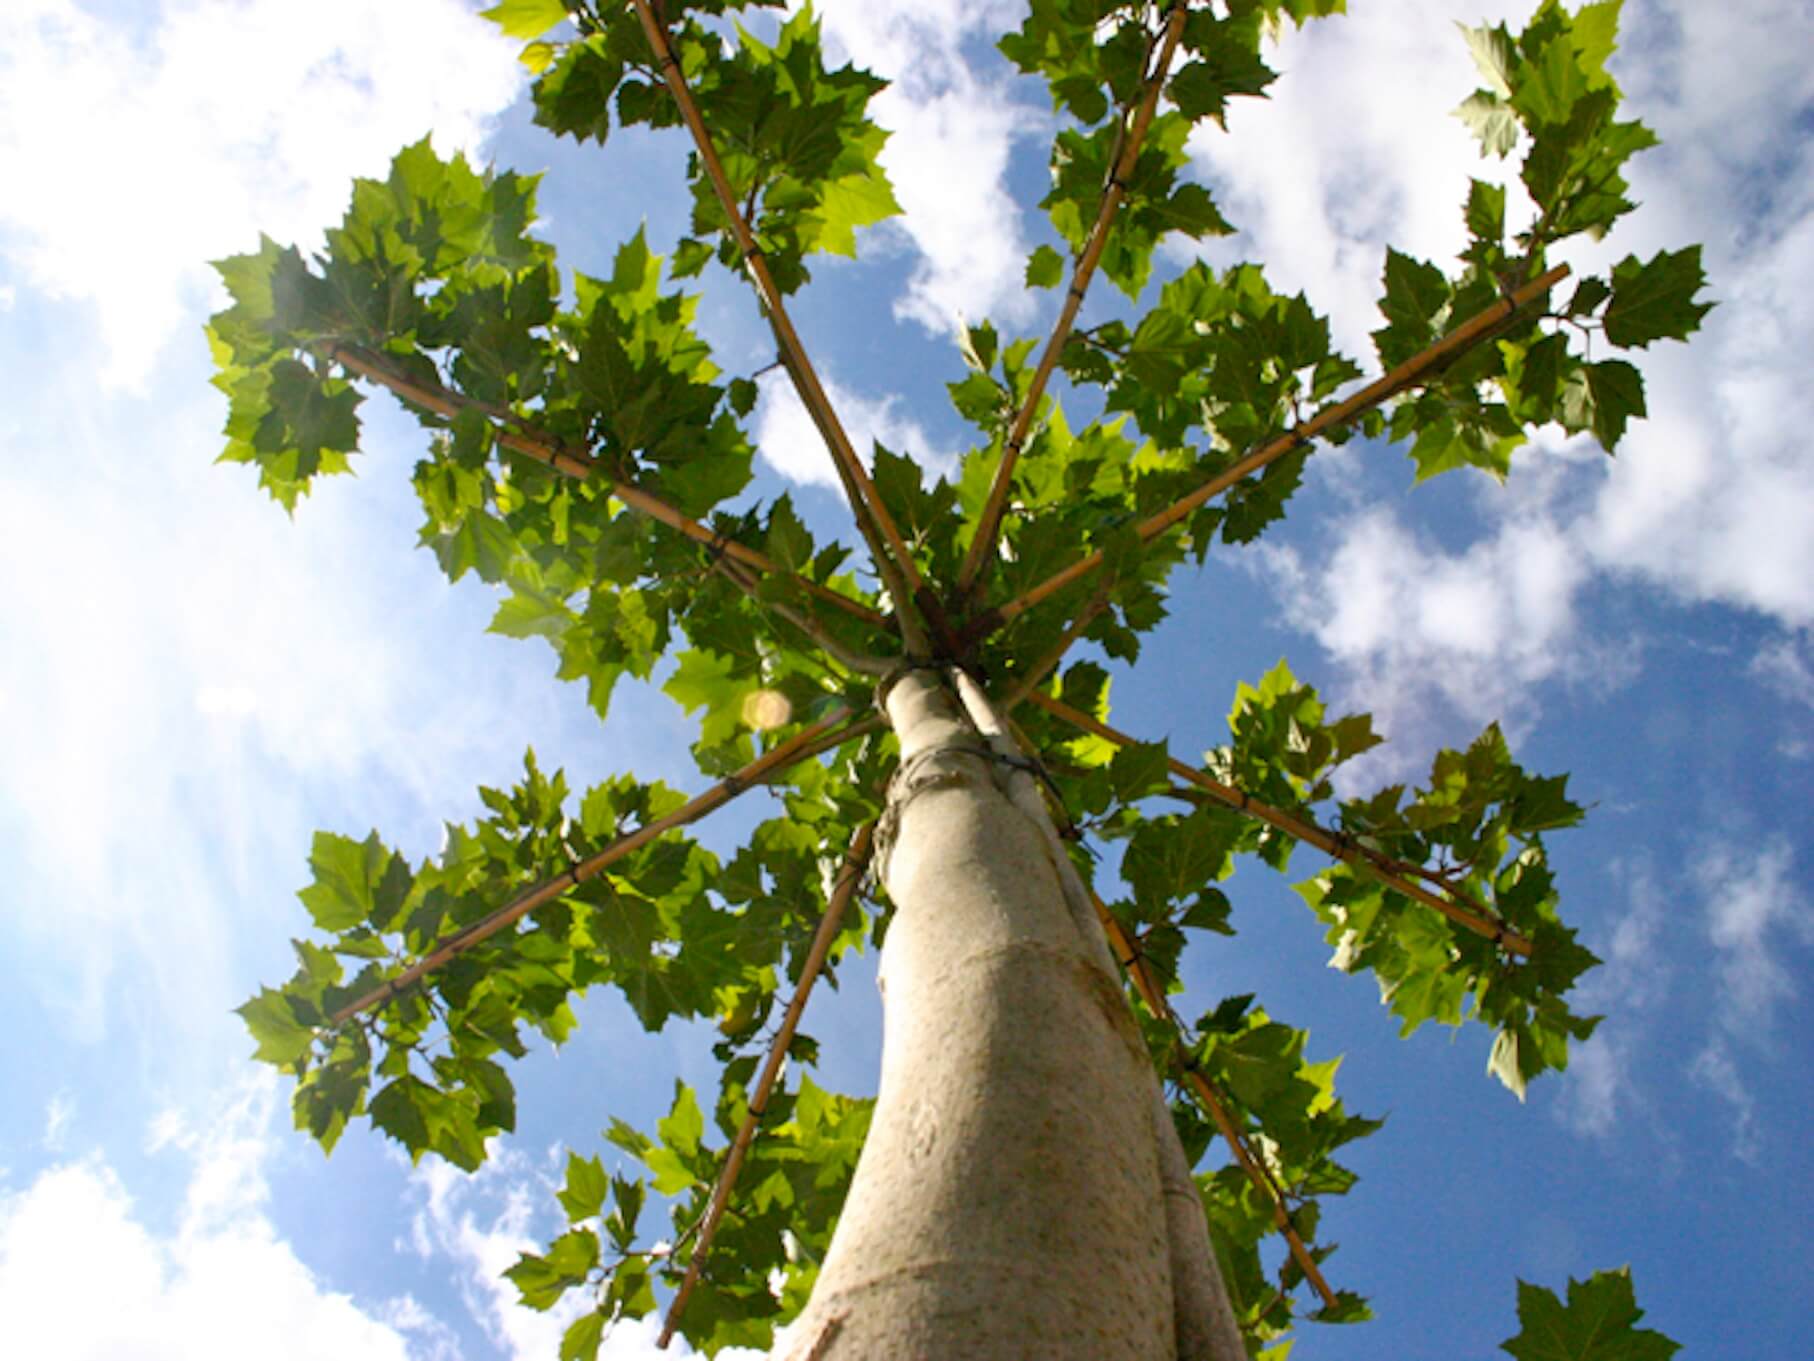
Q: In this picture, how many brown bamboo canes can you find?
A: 8